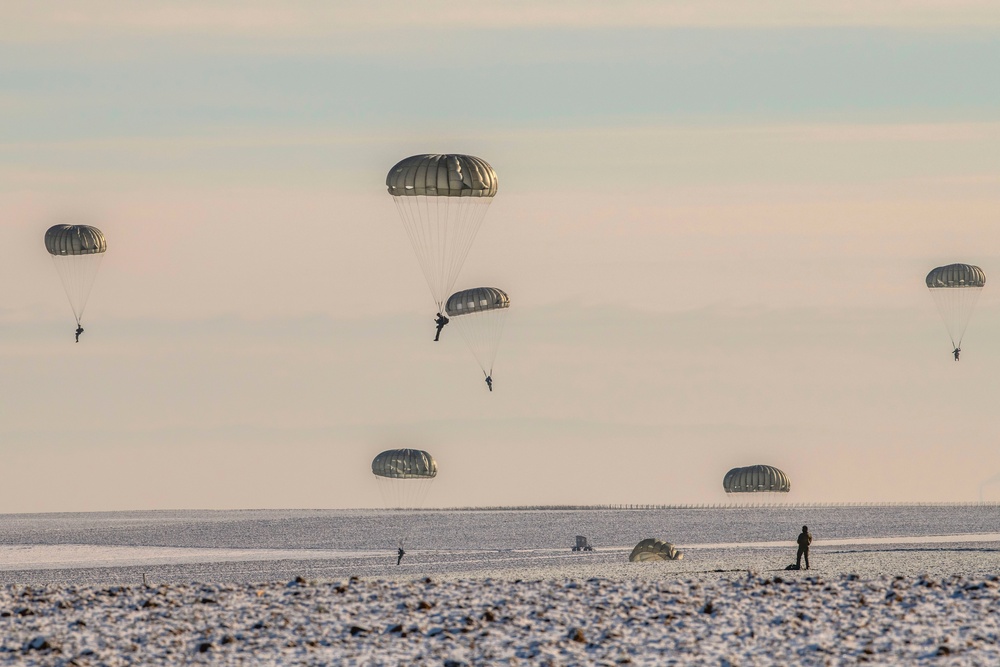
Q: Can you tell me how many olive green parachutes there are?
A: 7